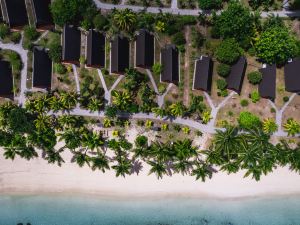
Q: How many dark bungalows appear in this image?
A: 13